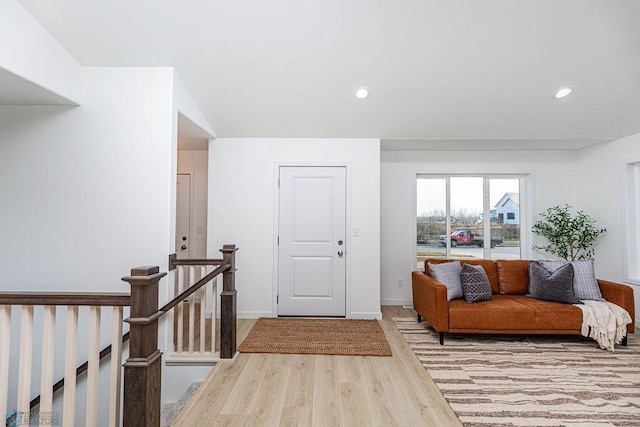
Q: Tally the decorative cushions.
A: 4